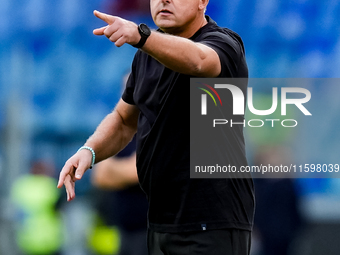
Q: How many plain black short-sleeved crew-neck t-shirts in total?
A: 1